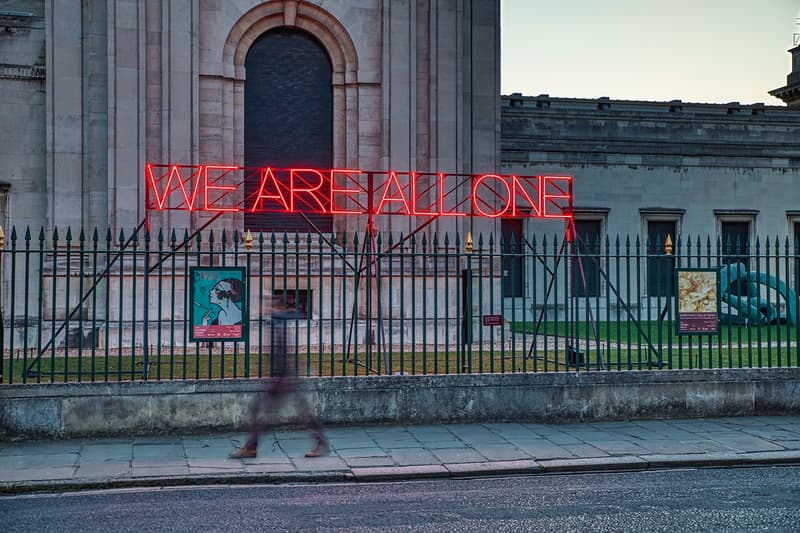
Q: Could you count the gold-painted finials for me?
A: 4